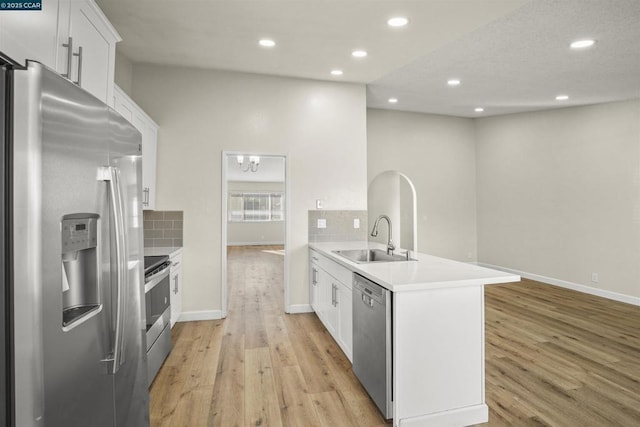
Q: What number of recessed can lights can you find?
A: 9